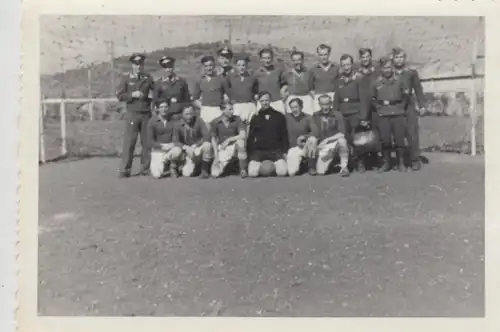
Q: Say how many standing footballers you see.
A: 5